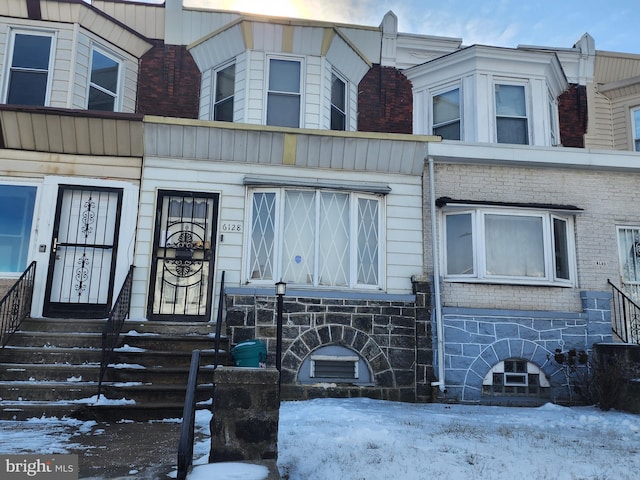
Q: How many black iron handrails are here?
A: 5